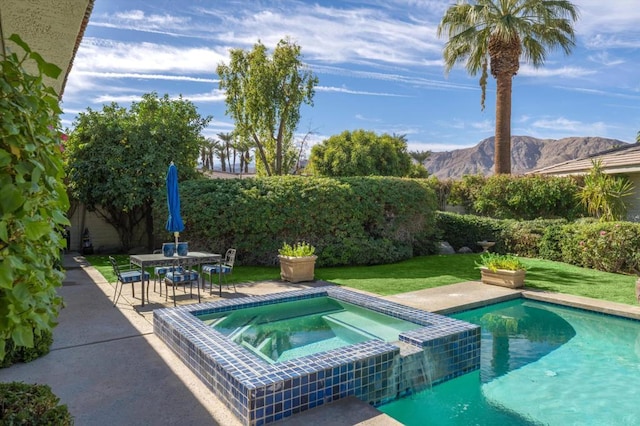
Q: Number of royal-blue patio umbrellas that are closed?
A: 1